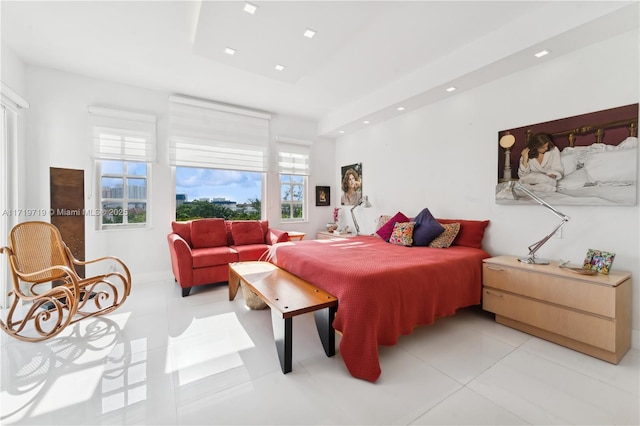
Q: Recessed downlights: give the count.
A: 9